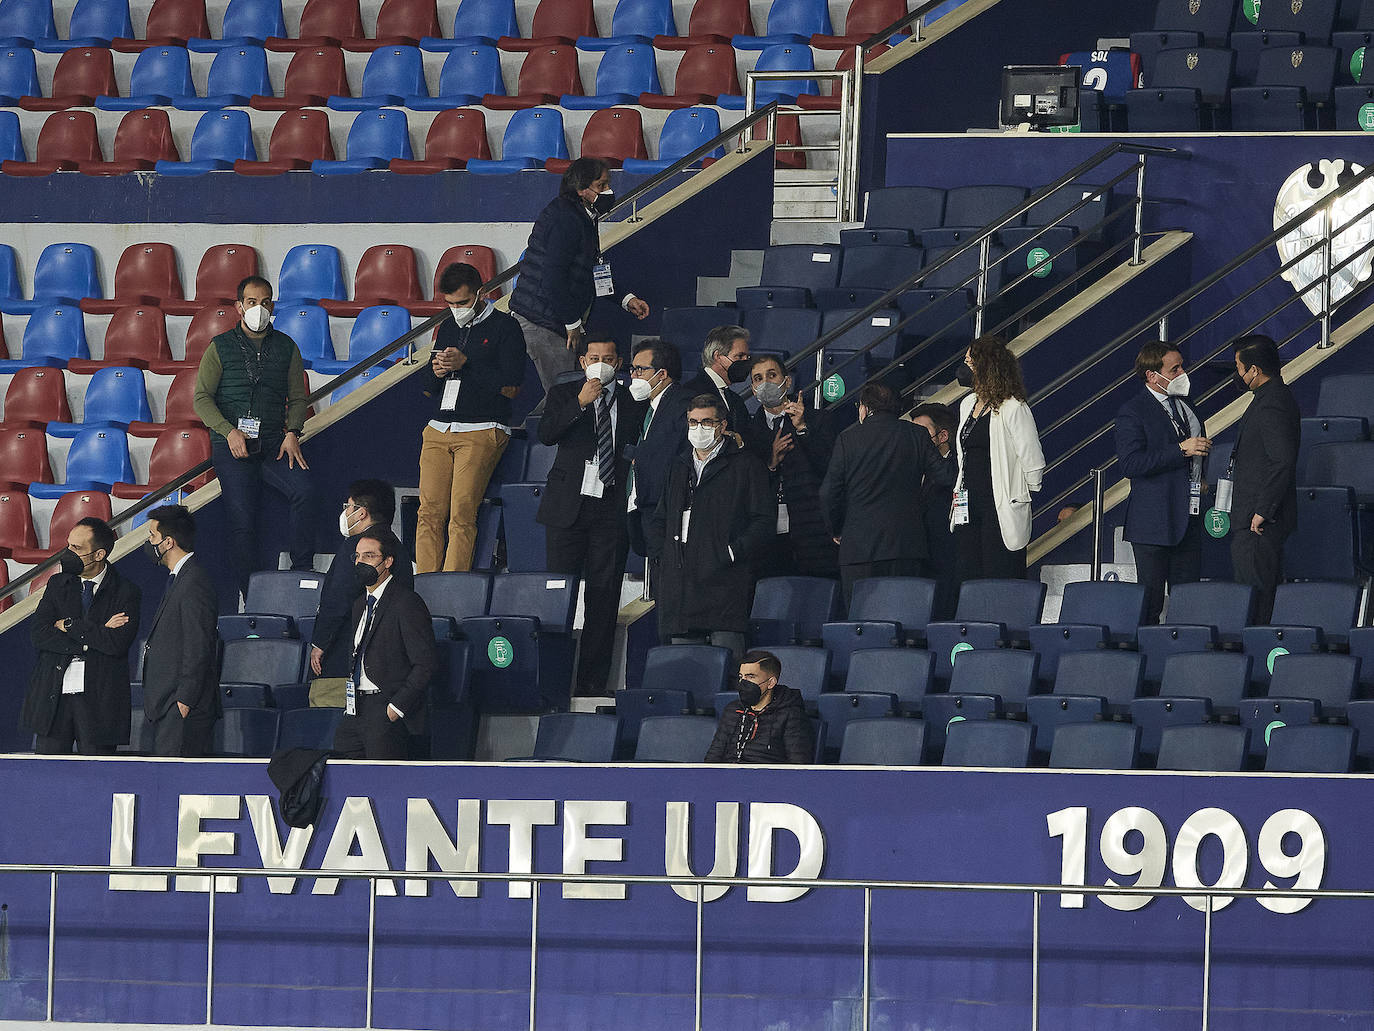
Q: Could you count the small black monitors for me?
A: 1